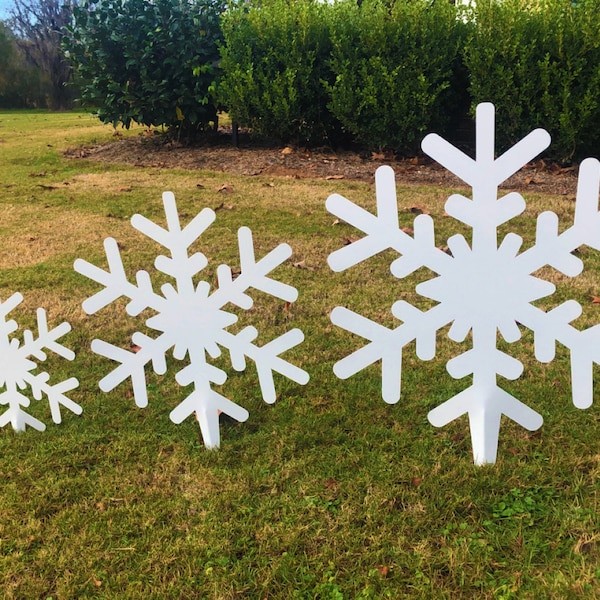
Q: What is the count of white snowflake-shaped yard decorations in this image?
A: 3